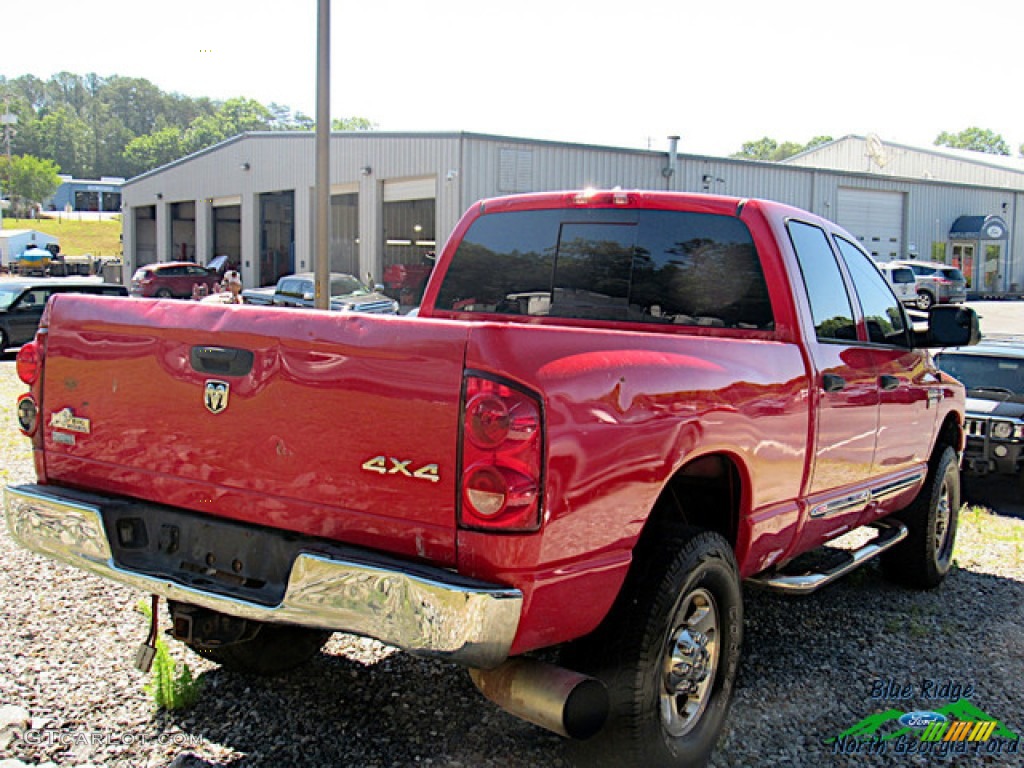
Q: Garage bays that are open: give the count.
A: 6